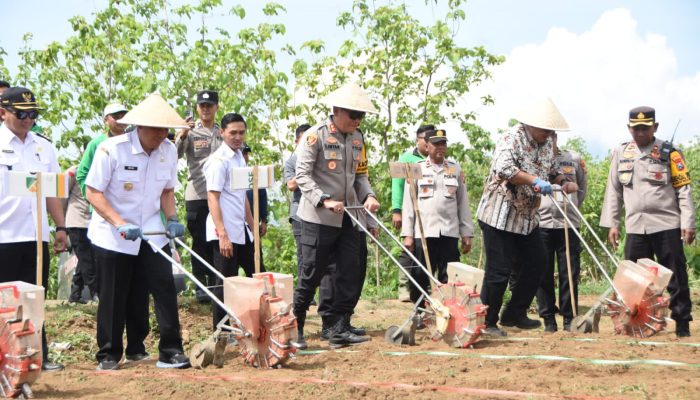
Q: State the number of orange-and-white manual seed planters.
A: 4